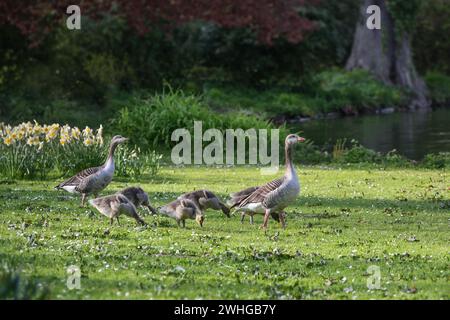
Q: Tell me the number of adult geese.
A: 2